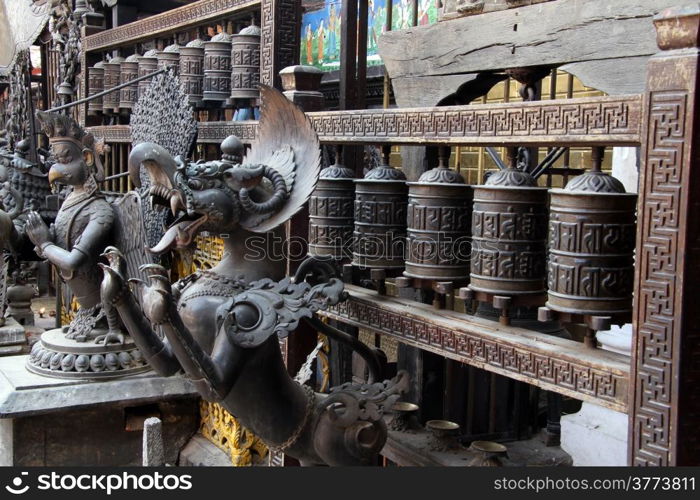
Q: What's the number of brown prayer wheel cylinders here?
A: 13